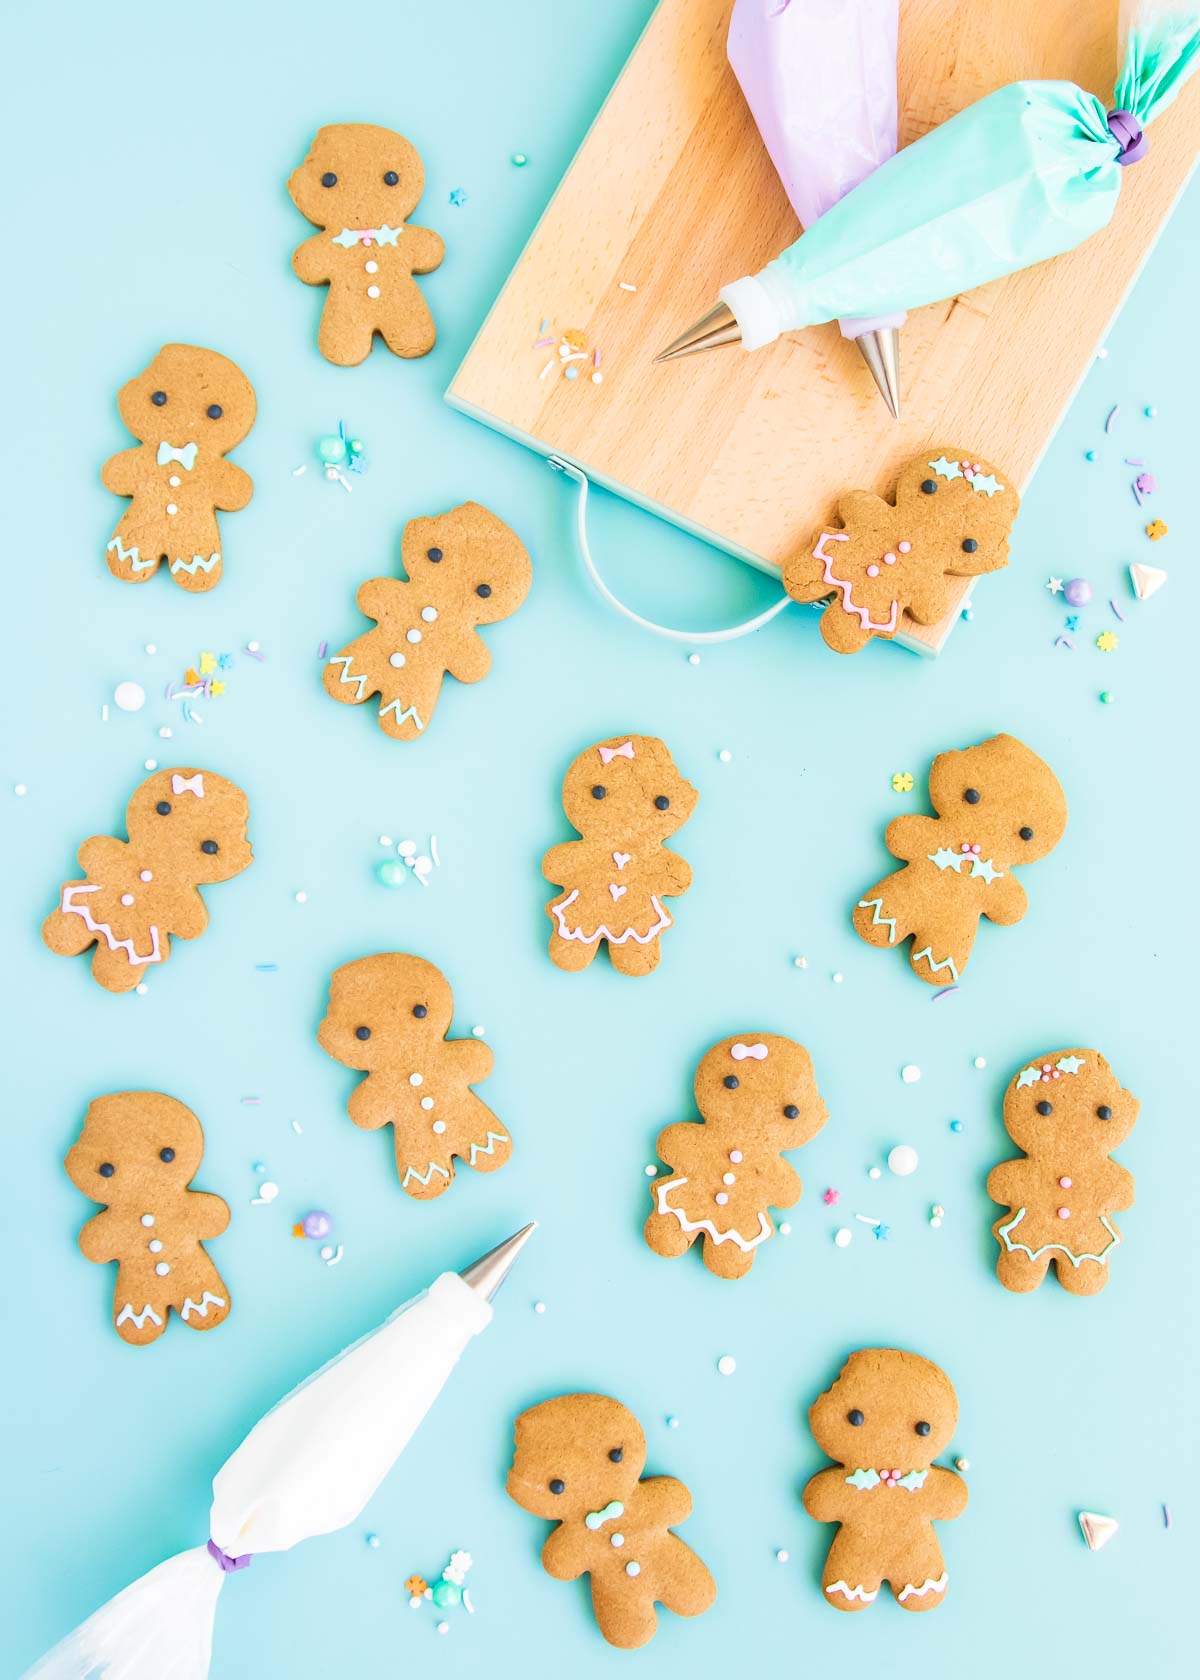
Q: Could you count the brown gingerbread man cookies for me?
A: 13